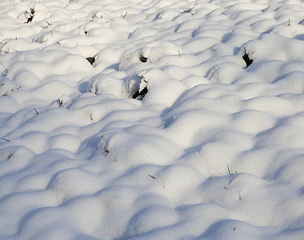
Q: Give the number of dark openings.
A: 5